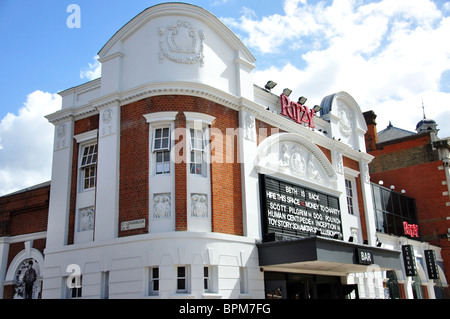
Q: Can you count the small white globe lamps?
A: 3